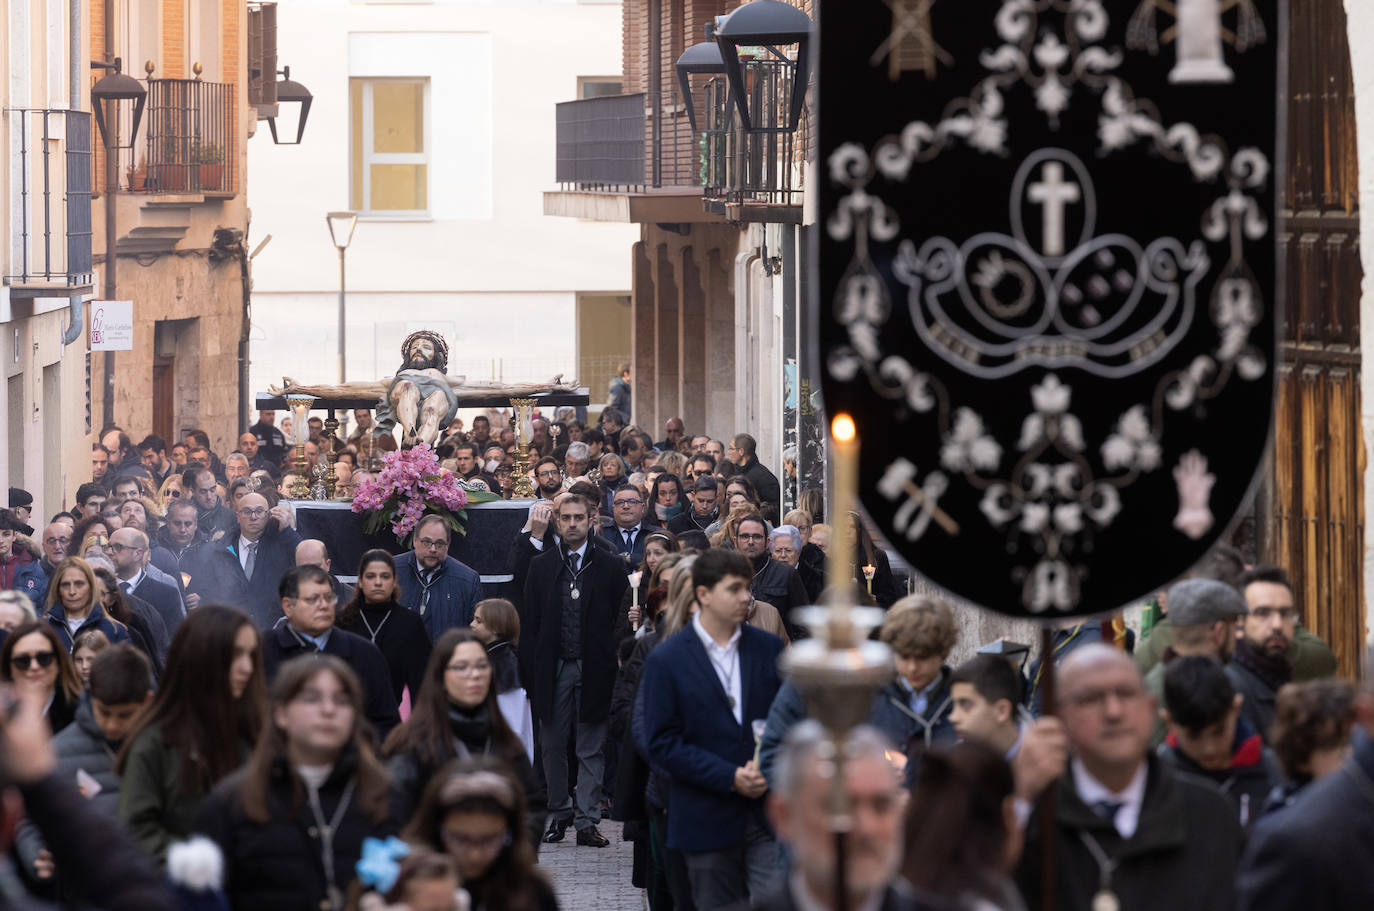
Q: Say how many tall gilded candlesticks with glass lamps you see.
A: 2